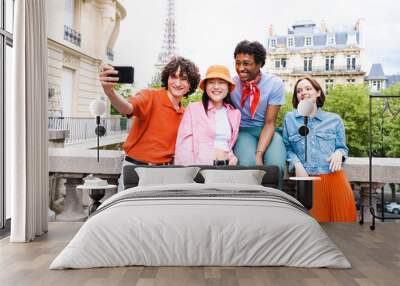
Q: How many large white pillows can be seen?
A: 2